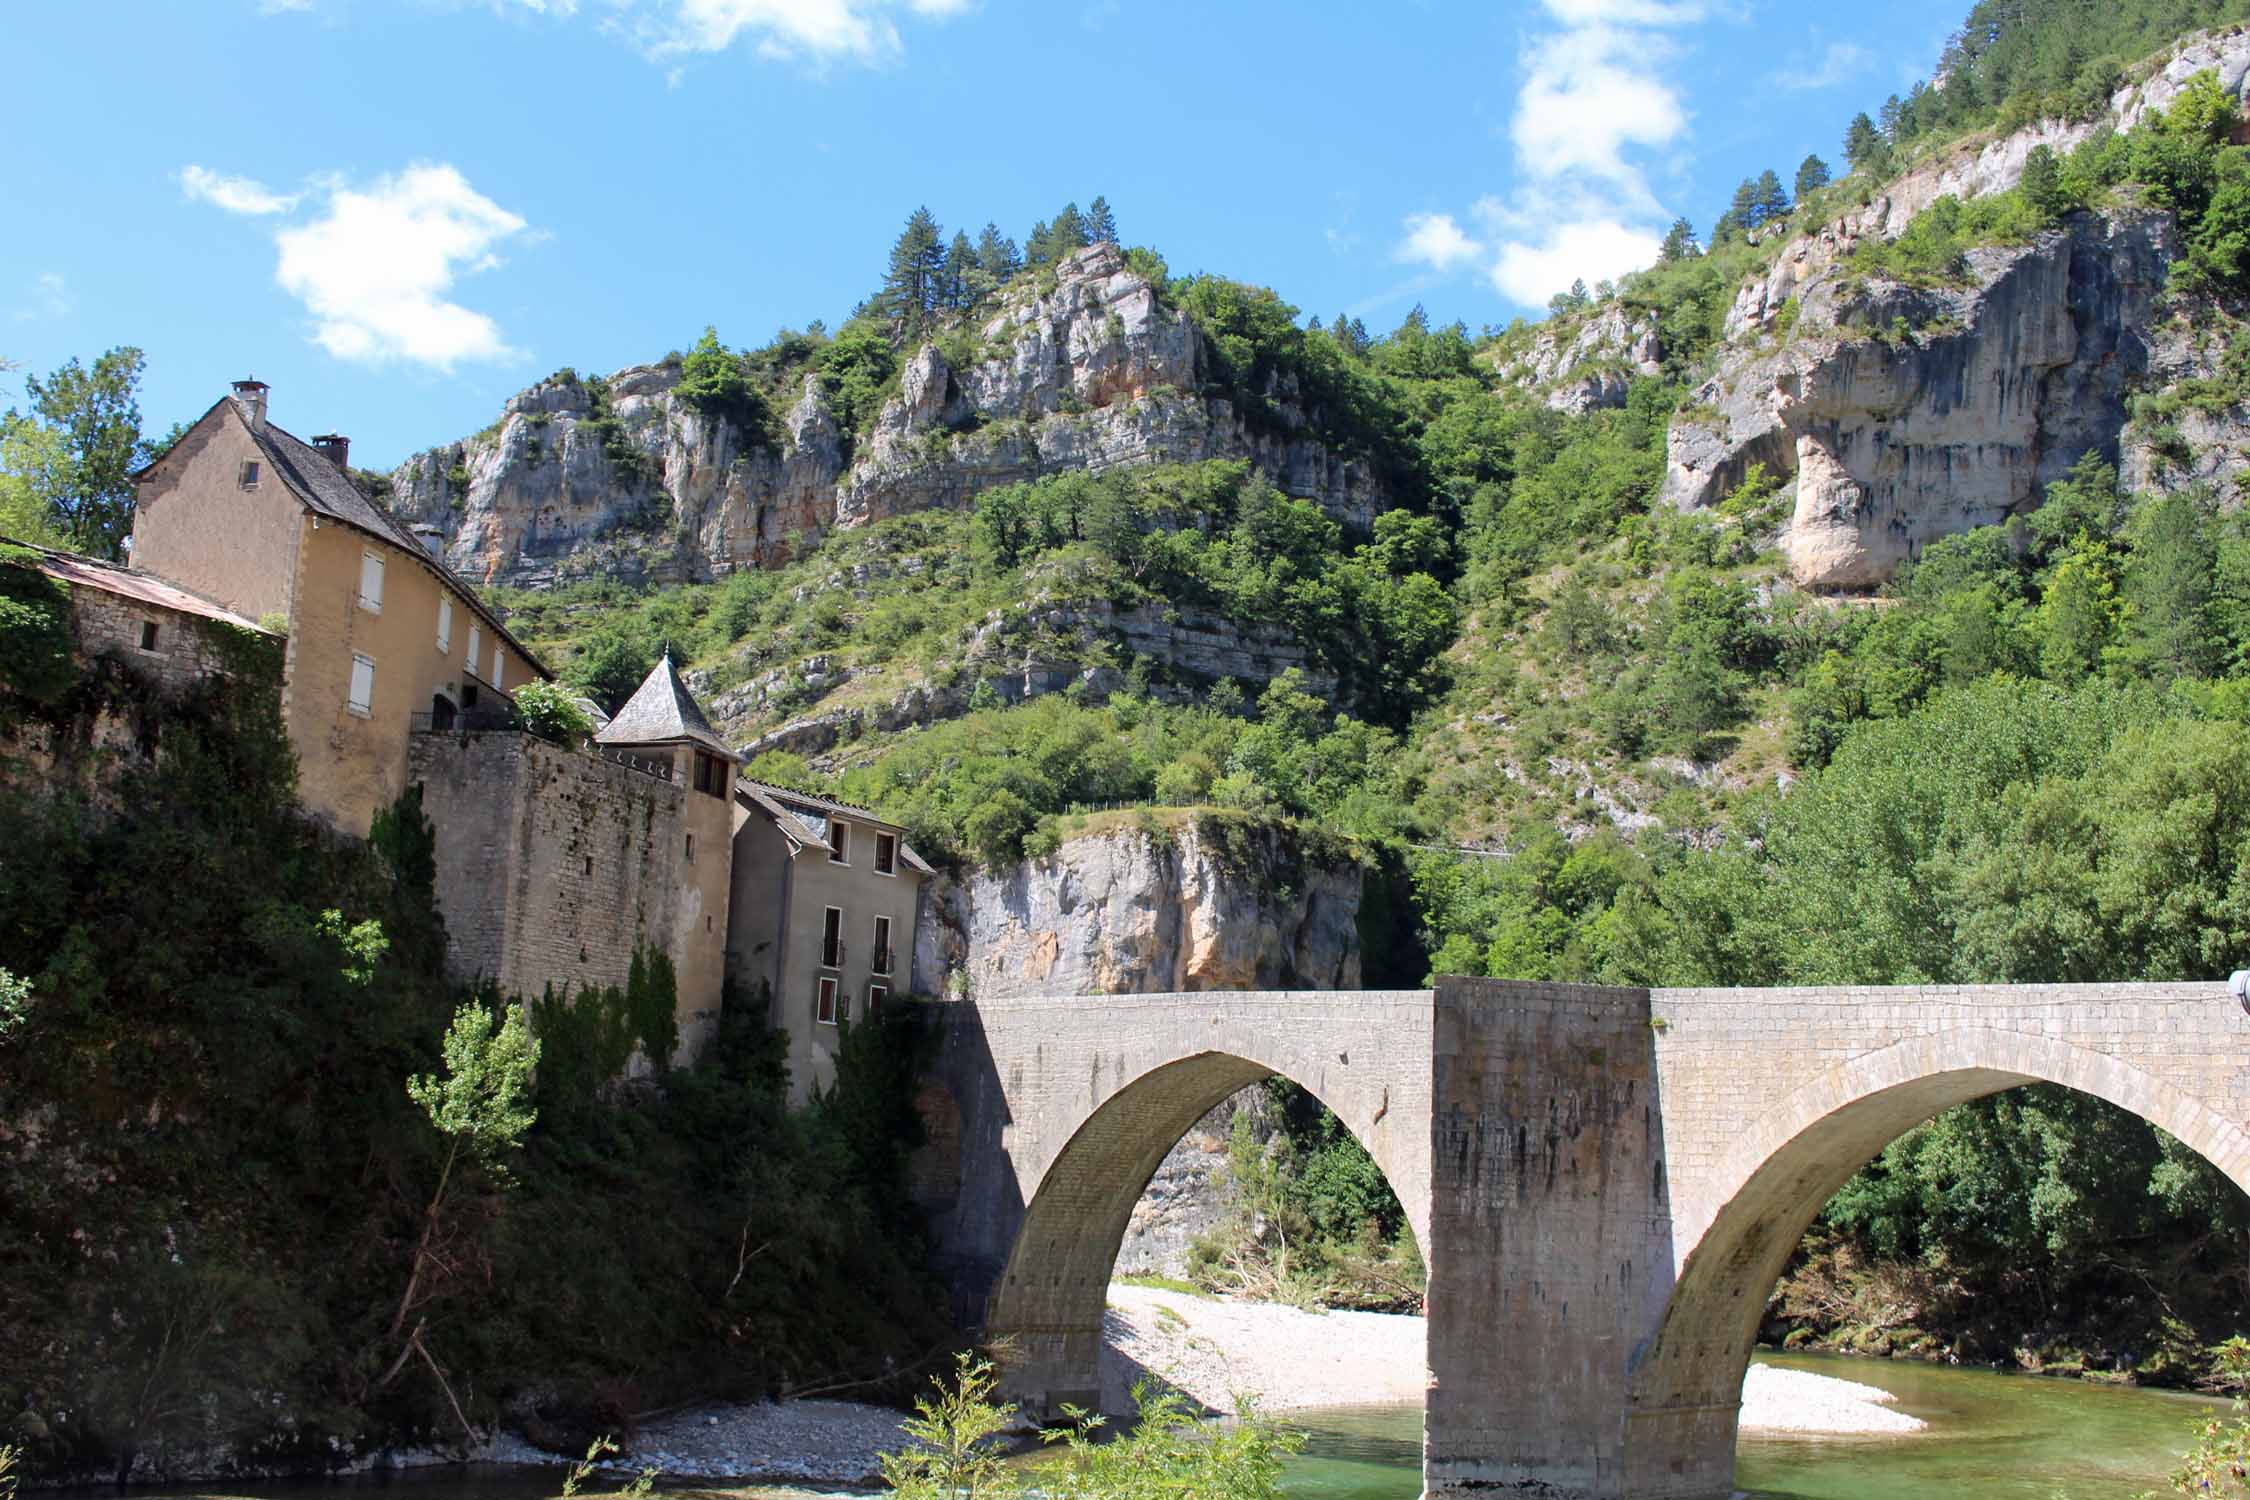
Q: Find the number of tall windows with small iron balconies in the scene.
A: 2